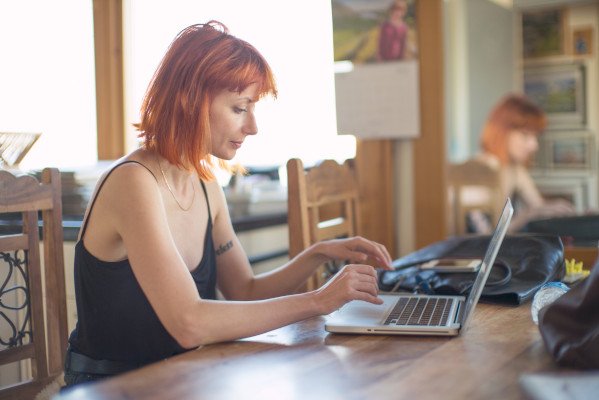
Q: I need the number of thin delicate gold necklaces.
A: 1